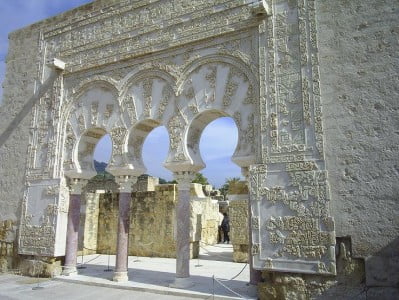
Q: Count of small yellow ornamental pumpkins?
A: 0